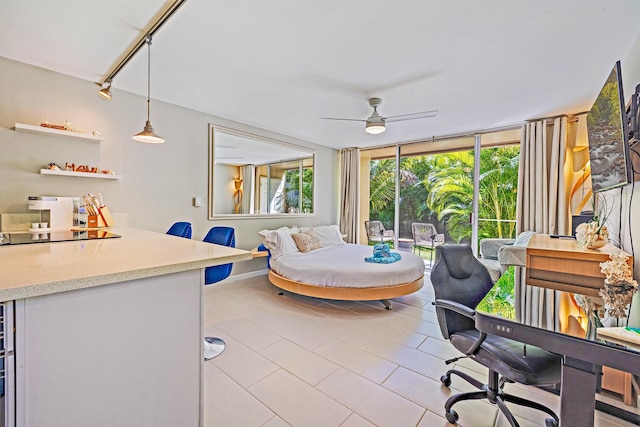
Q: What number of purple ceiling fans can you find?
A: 0